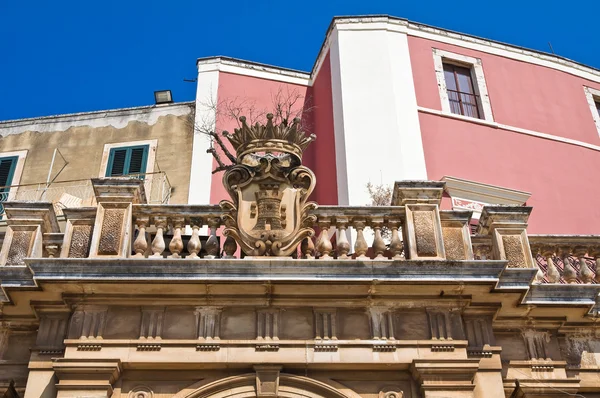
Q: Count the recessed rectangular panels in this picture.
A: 6